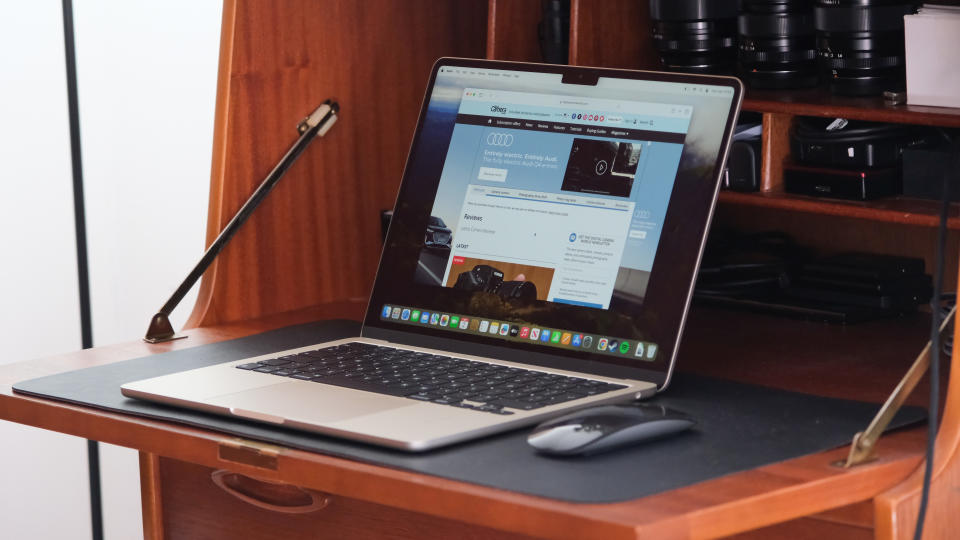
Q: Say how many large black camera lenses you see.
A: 3